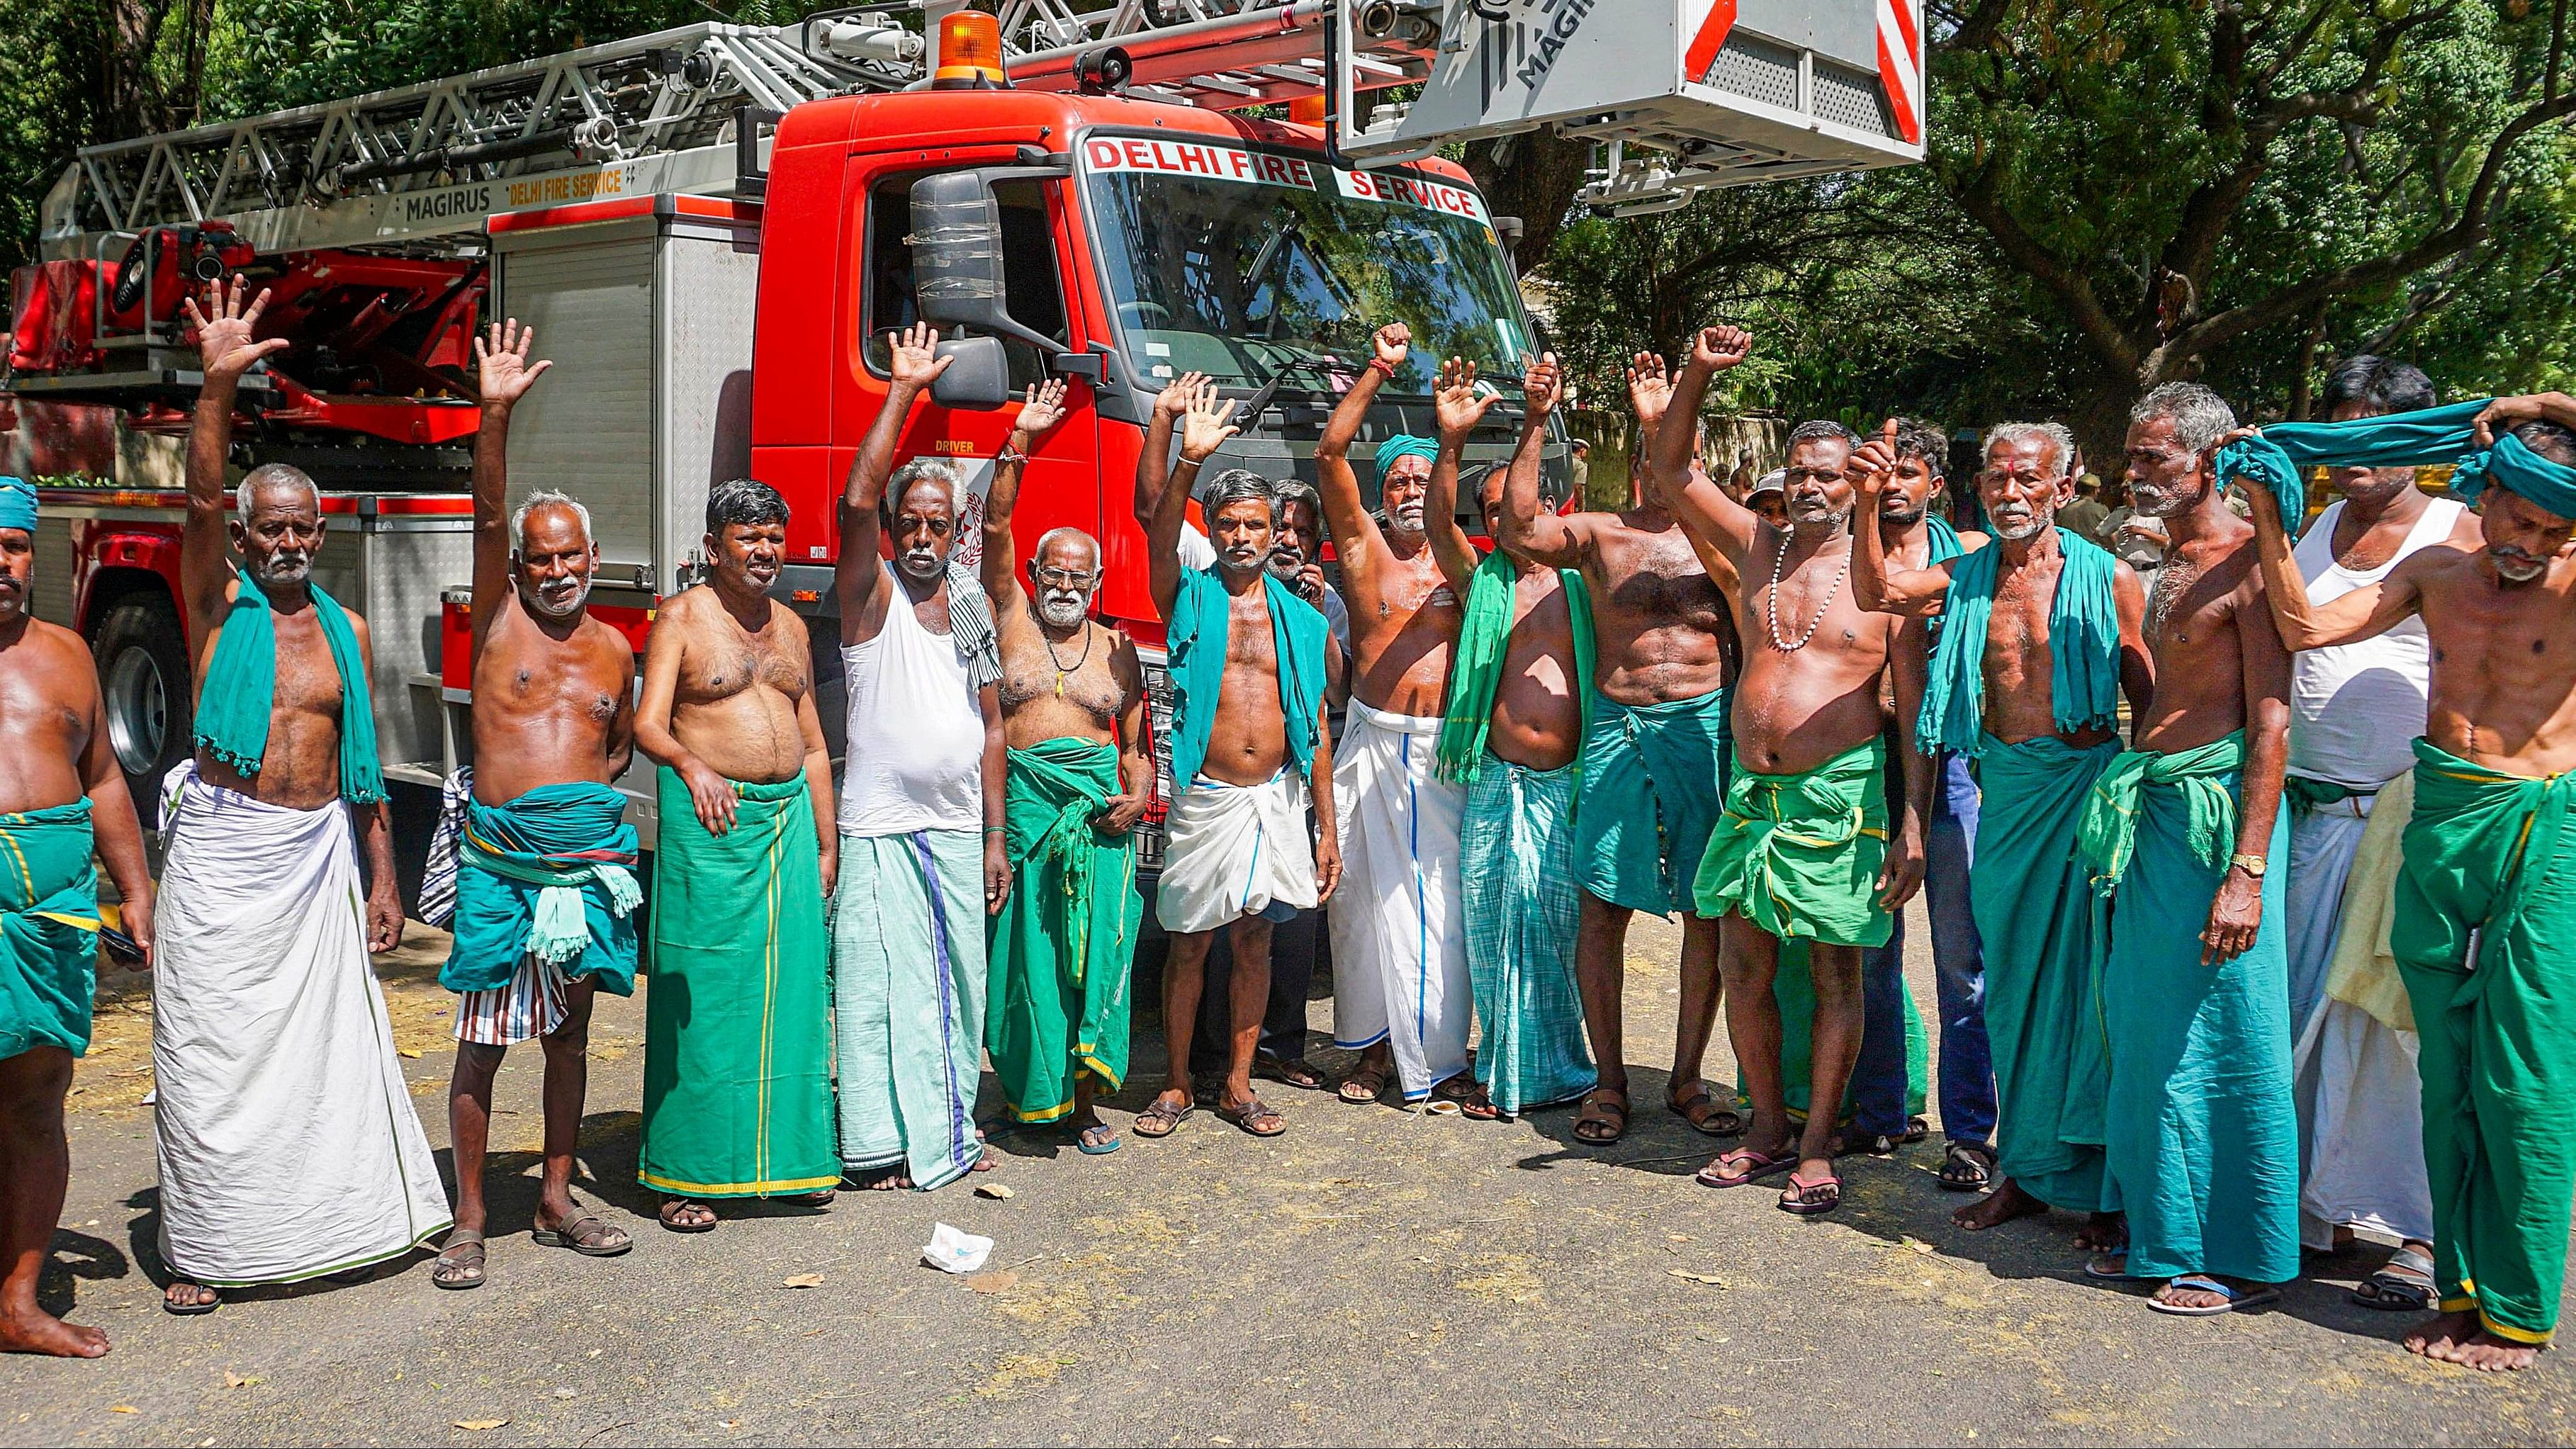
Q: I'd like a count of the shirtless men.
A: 14